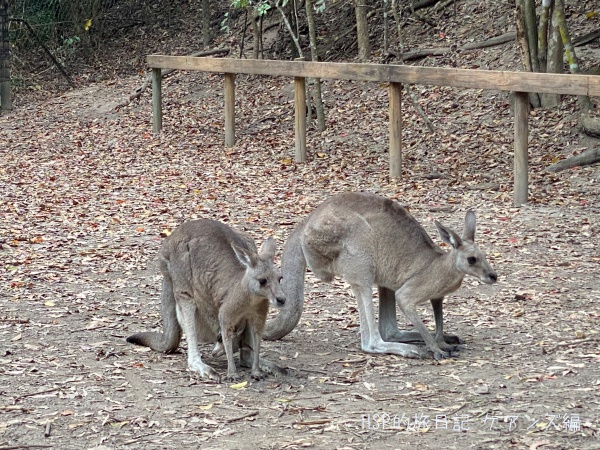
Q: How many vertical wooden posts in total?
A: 5